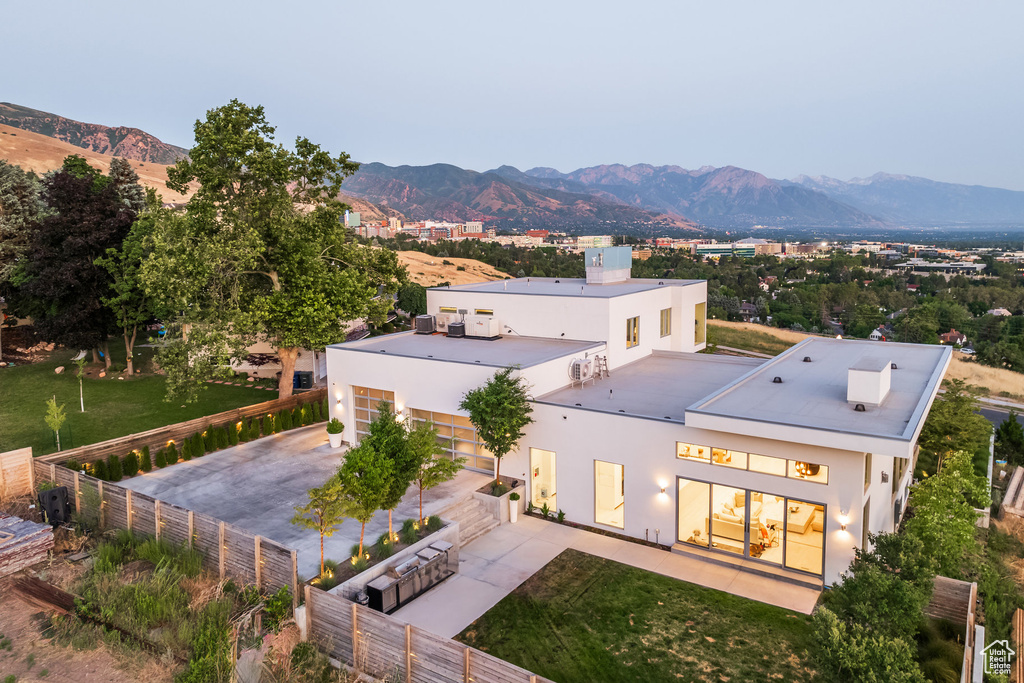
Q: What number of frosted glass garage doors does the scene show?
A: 2